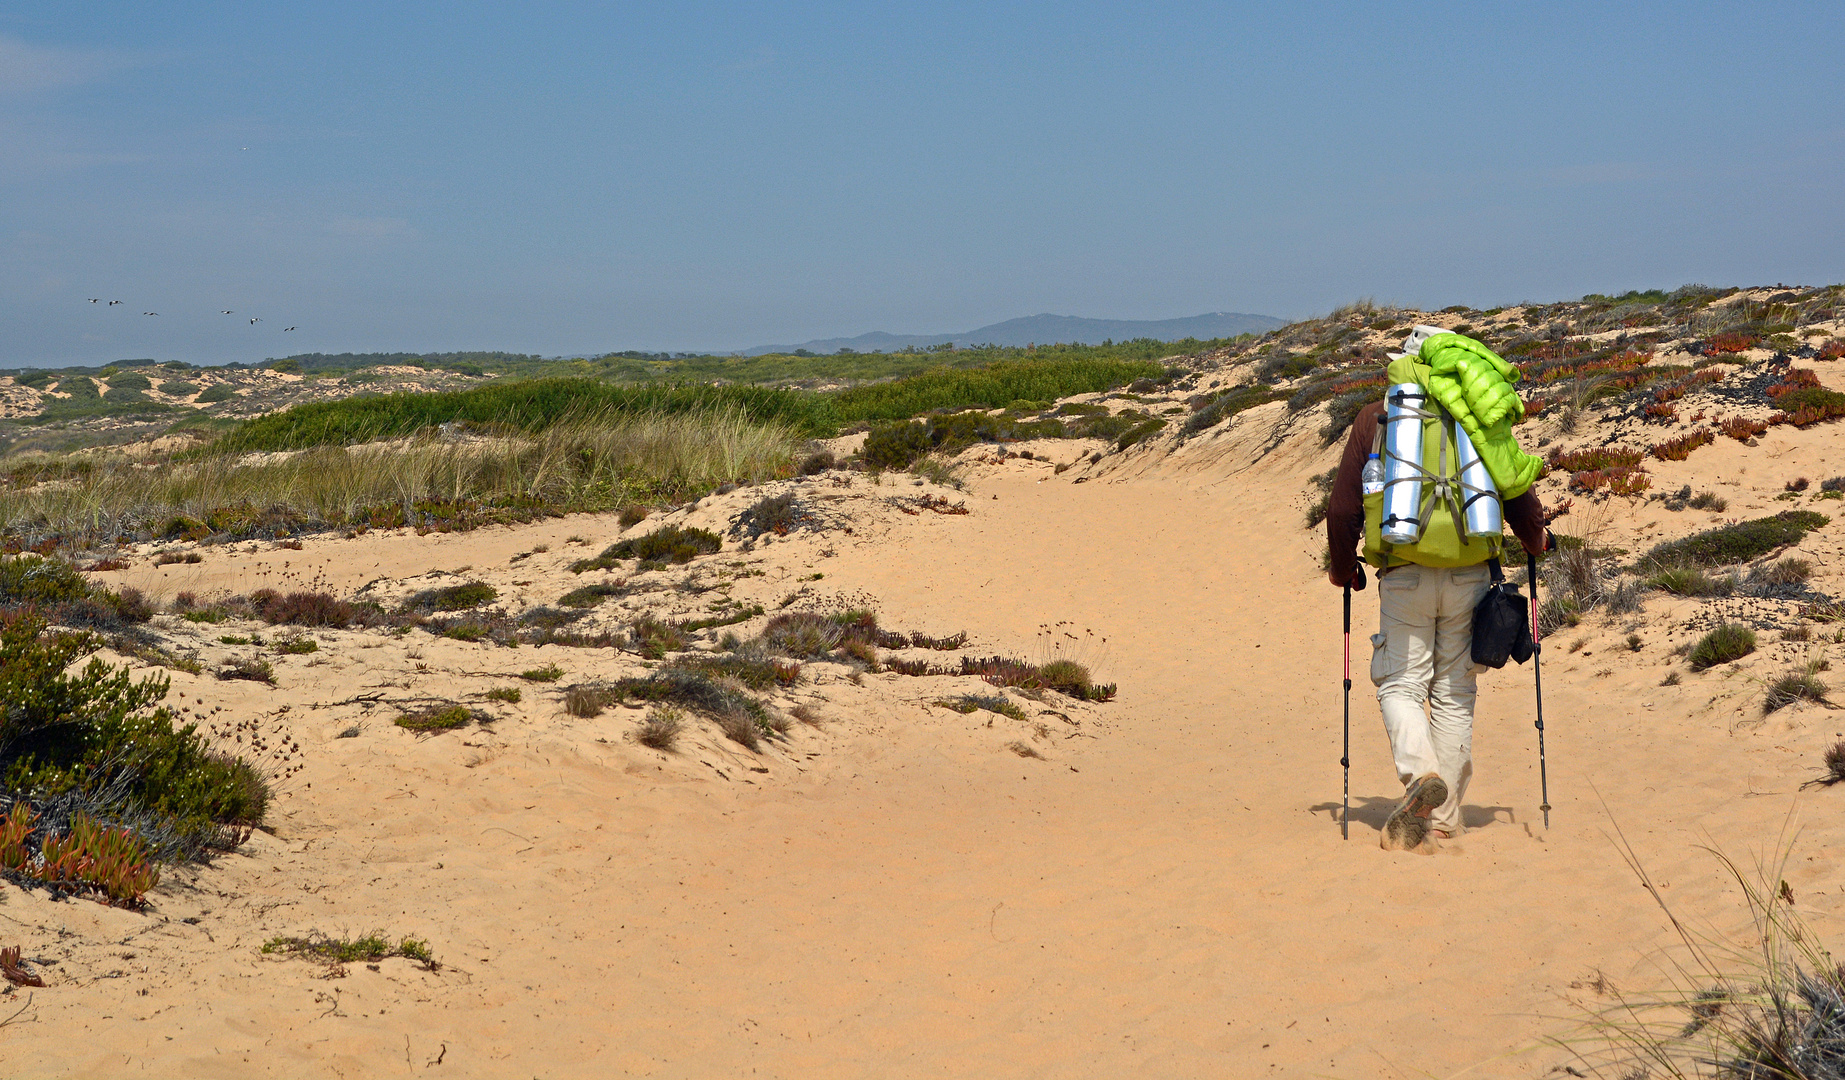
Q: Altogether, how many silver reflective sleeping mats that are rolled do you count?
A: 2